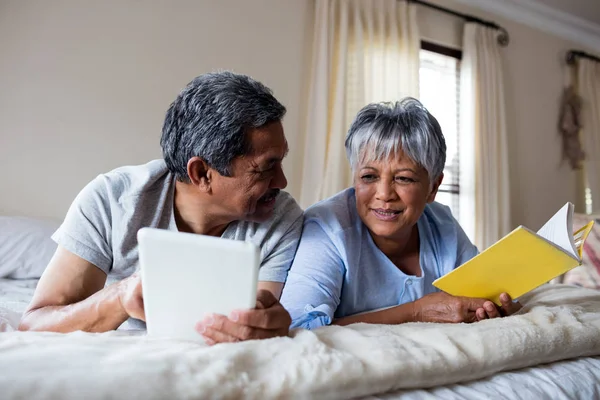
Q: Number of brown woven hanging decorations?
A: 1